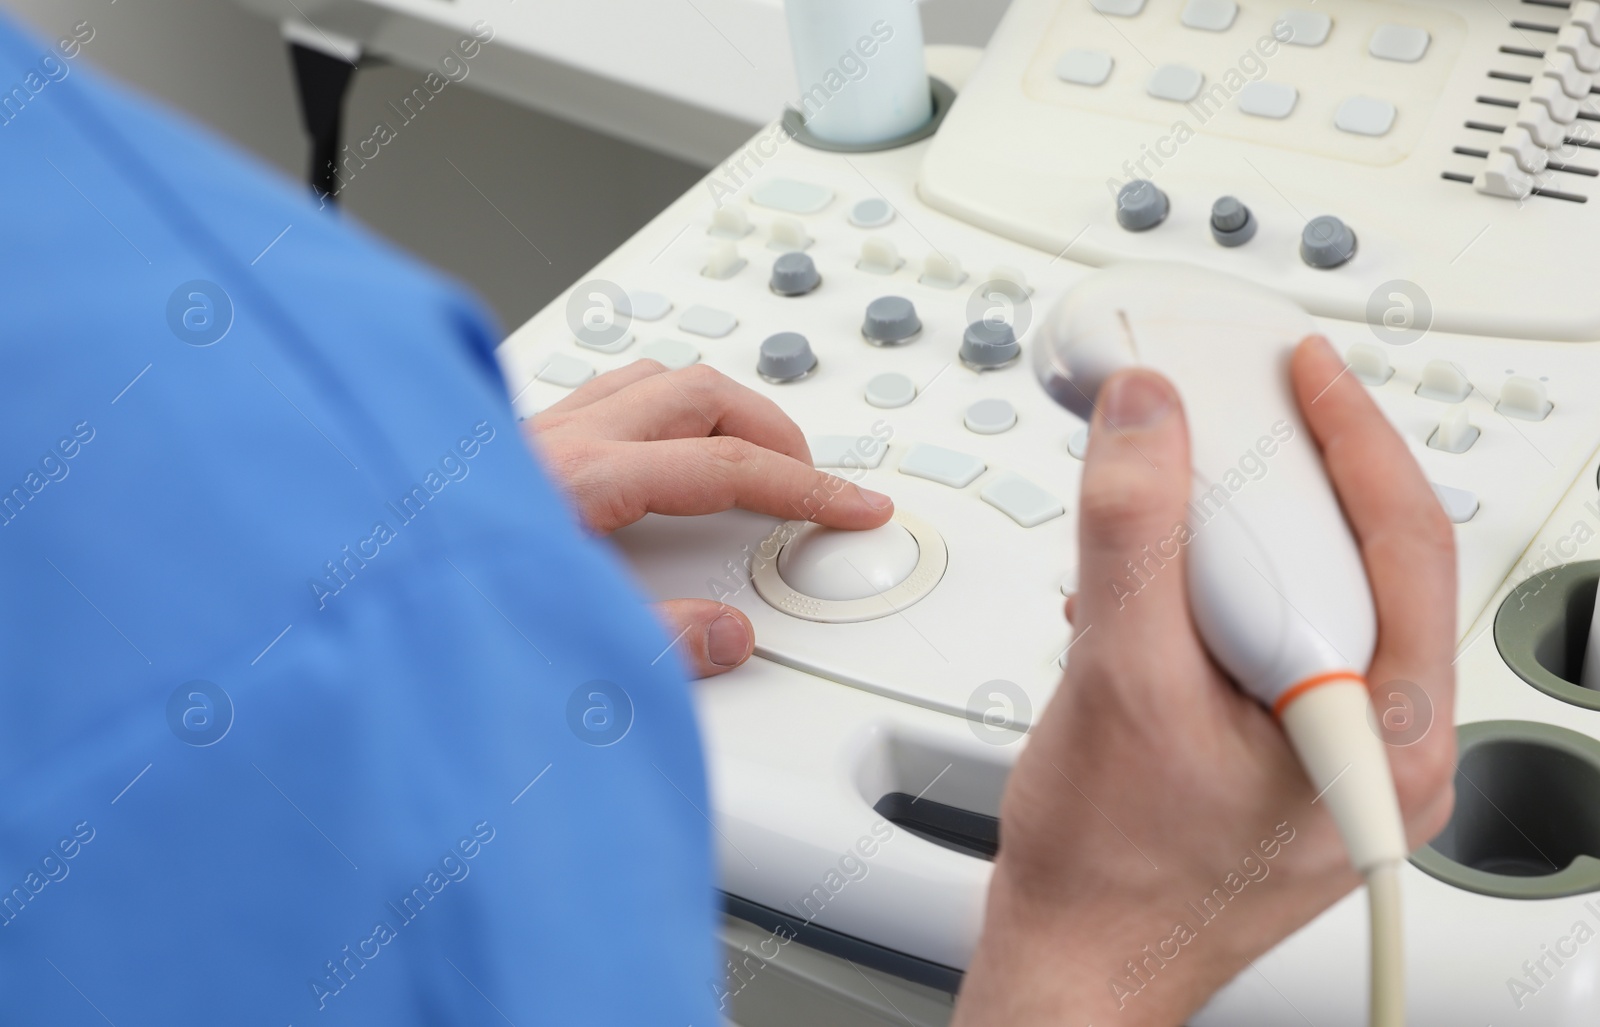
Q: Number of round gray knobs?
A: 7